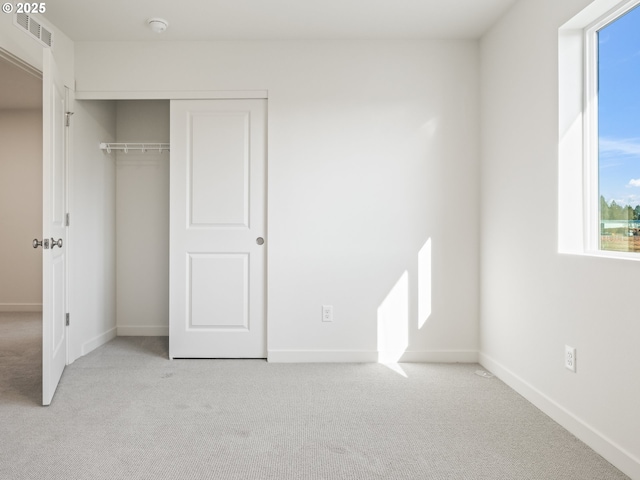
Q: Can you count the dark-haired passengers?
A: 0